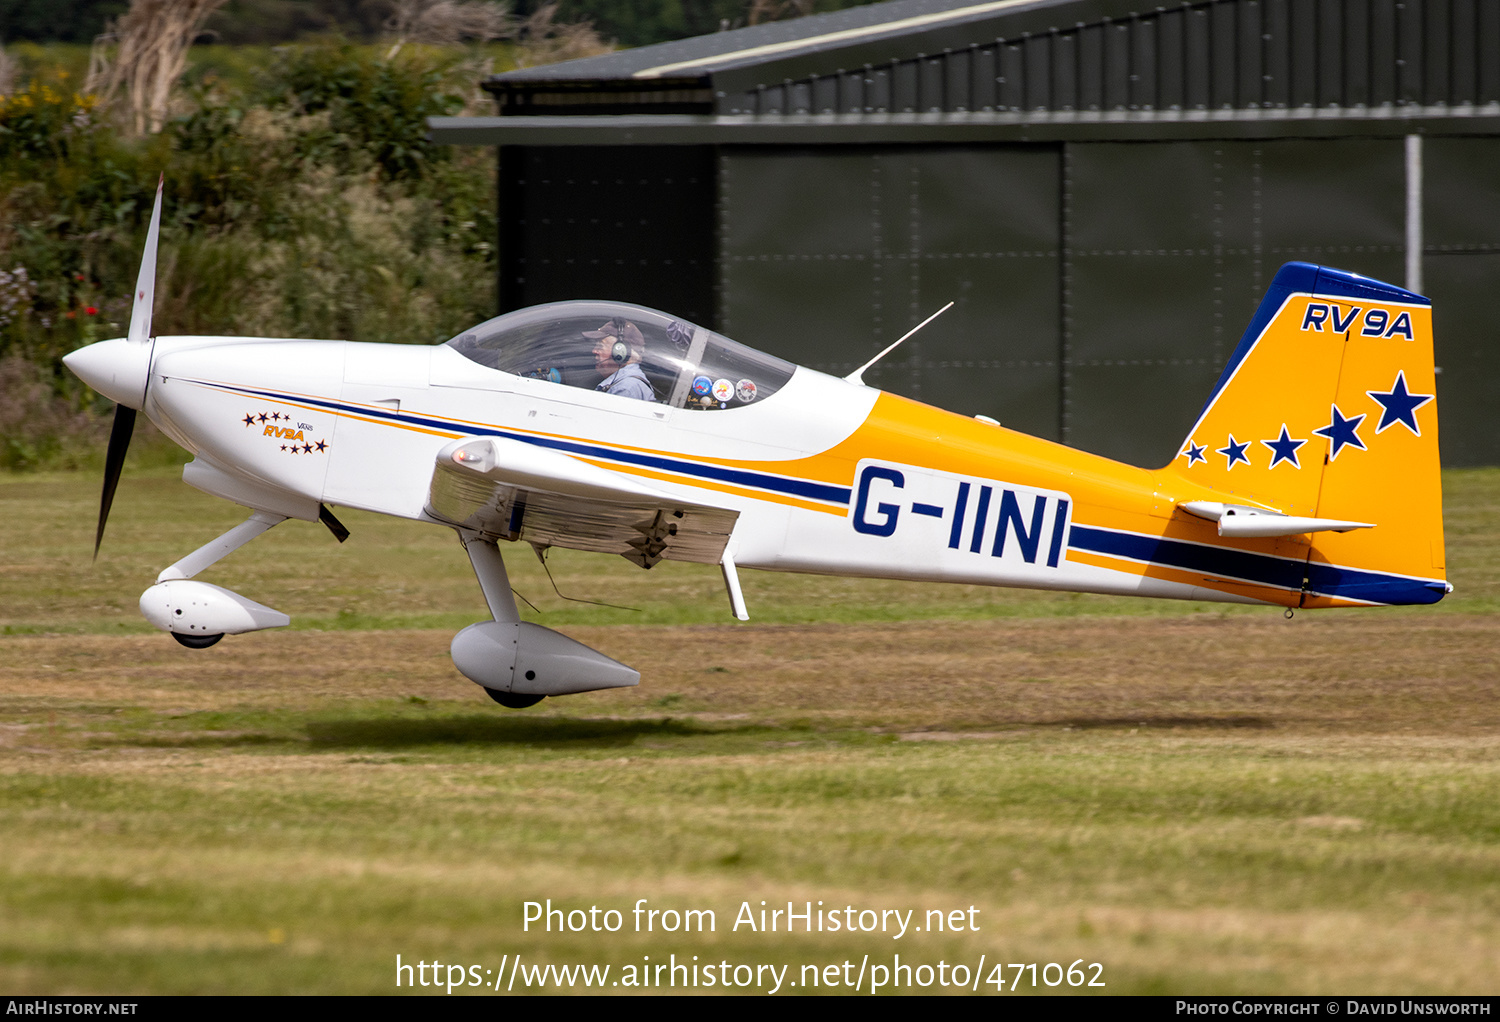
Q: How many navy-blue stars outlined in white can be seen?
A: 5